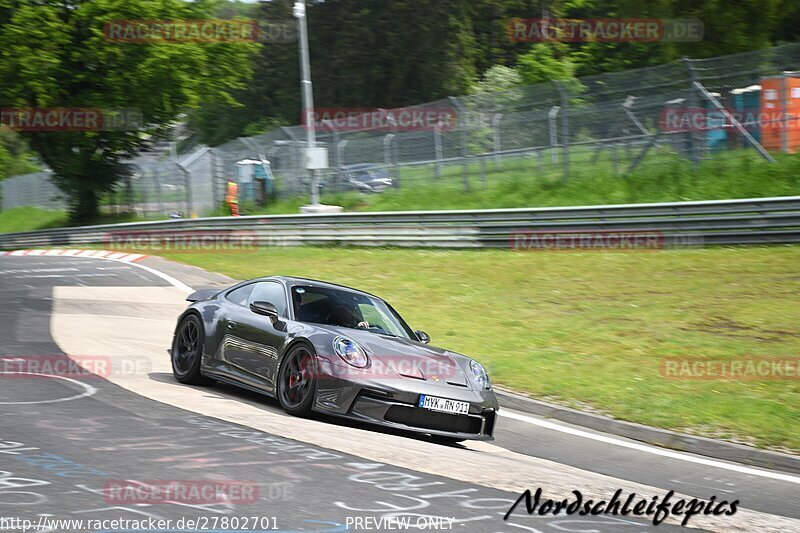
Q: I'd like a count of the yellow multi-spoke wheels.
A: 0